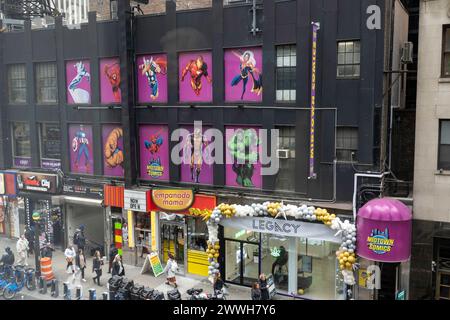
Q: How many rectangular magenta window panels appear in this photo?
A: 10